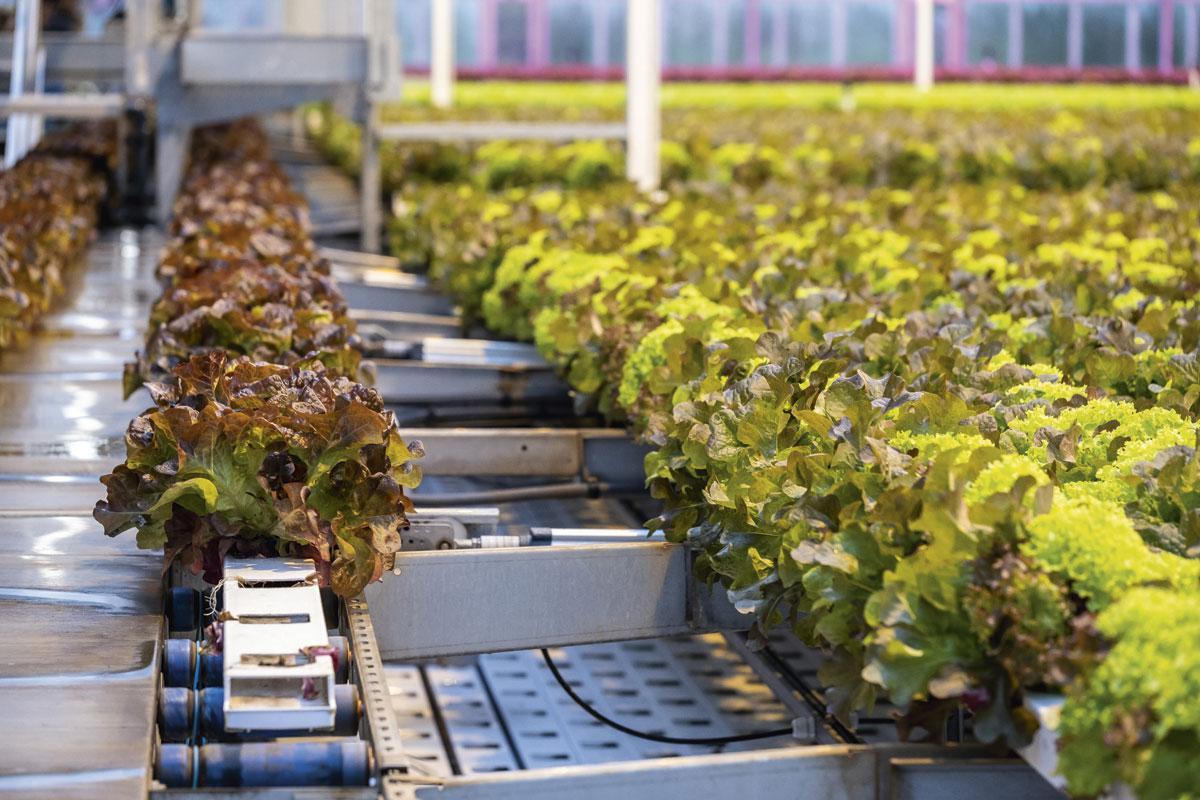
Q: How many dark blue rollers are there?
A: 4